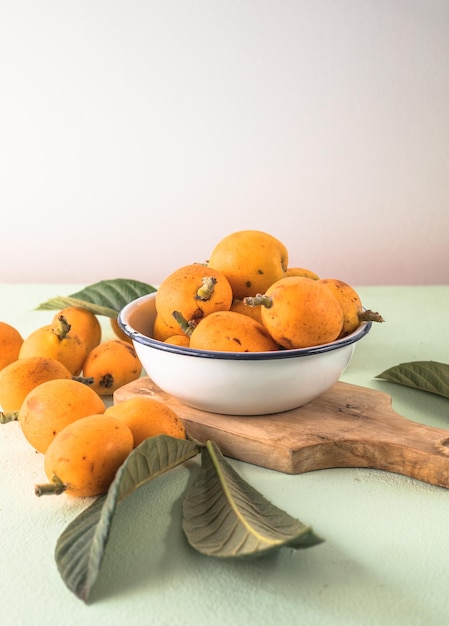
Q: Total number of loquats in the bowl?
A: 9